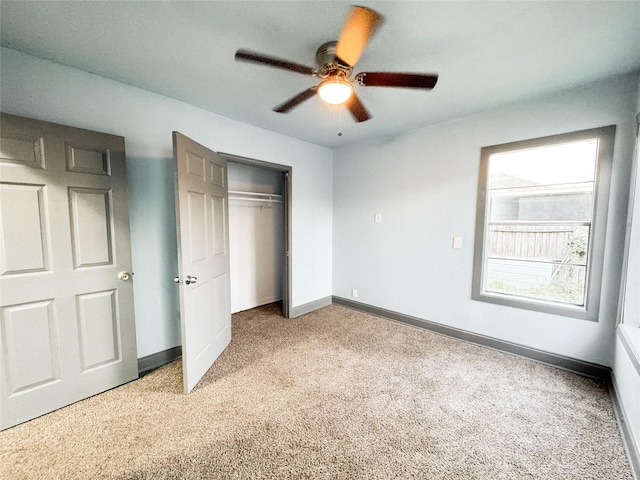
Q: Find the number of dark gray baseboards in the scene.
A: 4